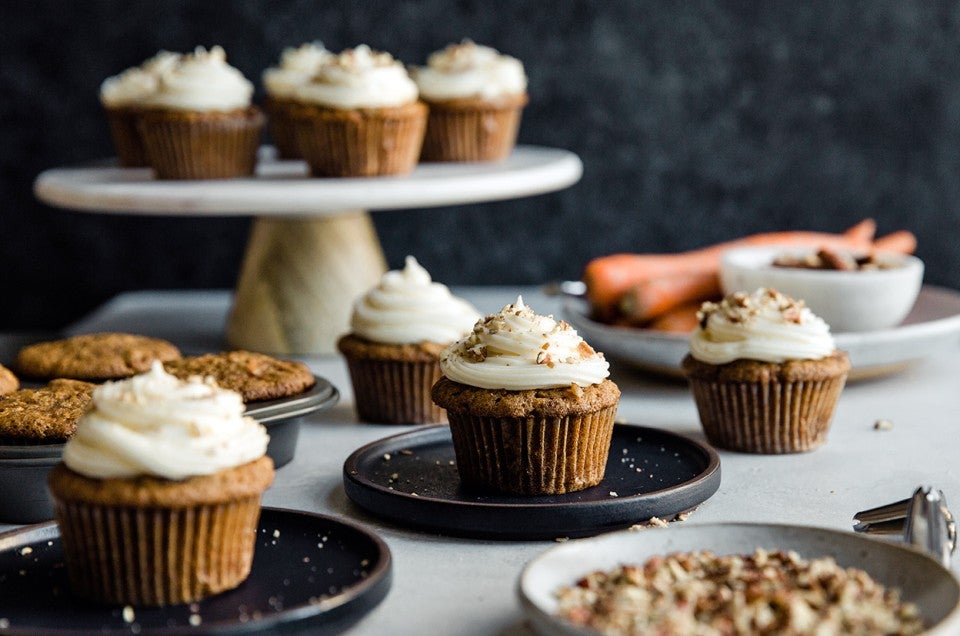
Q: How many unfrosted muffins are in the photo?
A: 4